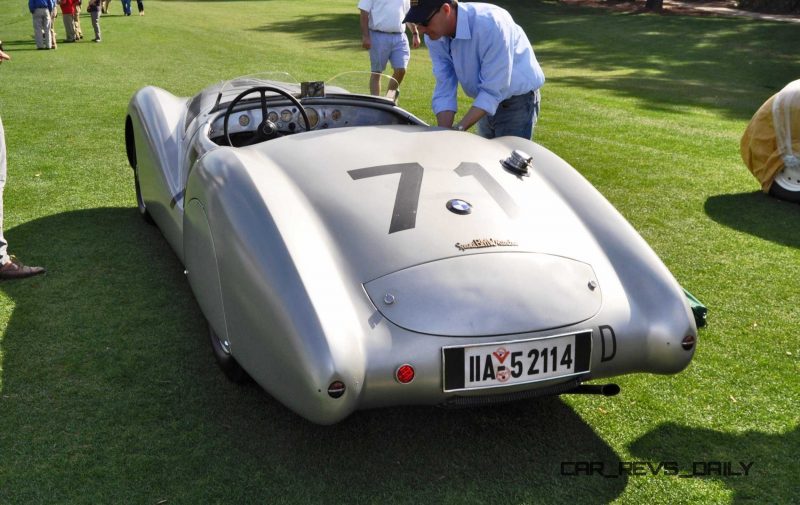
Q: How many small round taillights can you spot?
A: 3